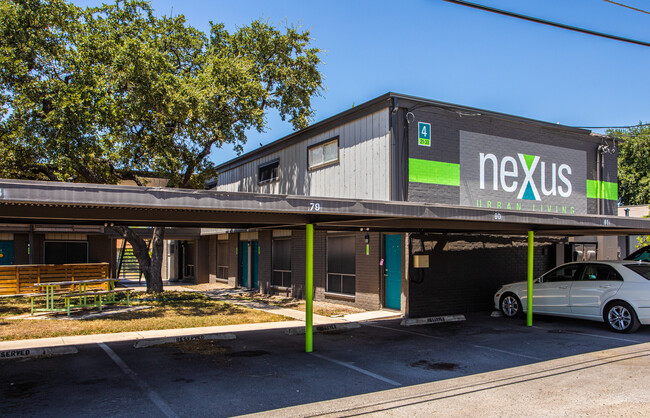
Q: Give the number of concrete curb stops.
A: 5